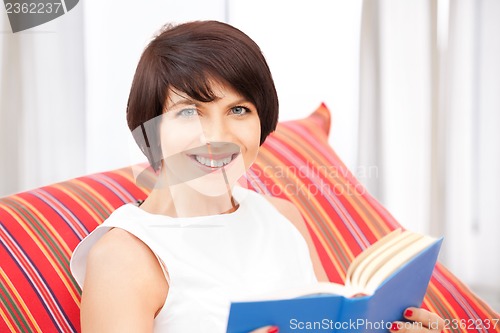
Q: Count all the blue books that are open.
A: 1